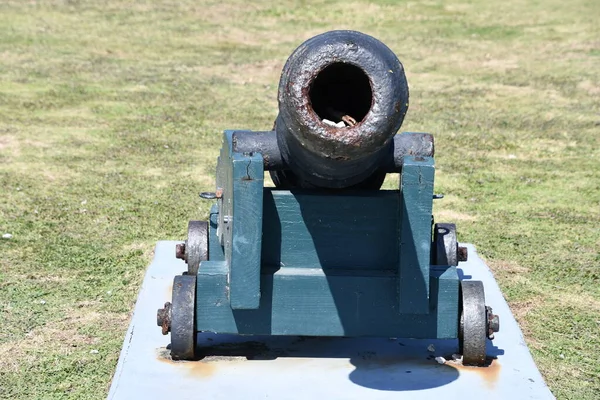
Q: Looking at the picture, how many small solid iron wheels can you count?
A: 4